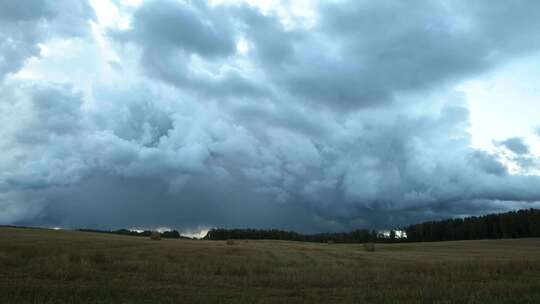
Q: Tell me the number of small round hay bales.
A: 3